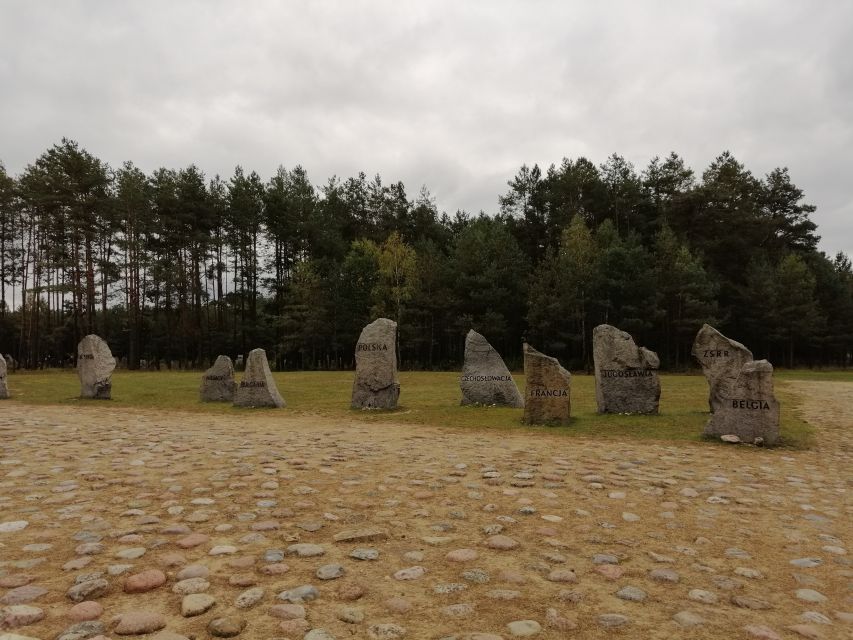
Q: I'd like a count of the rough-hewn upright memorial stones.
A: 10